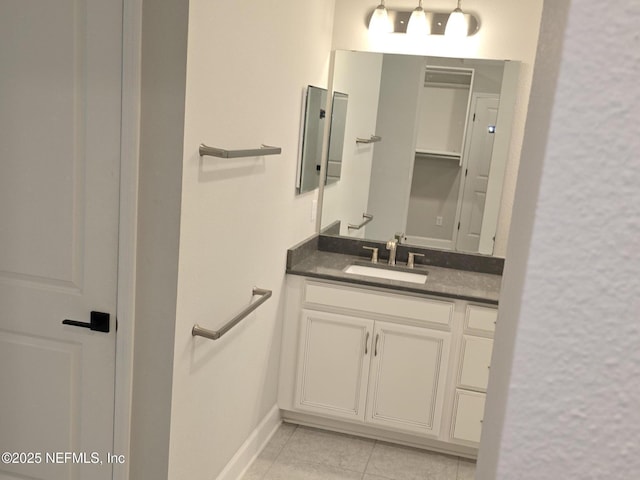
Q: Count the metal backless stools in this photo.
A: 0